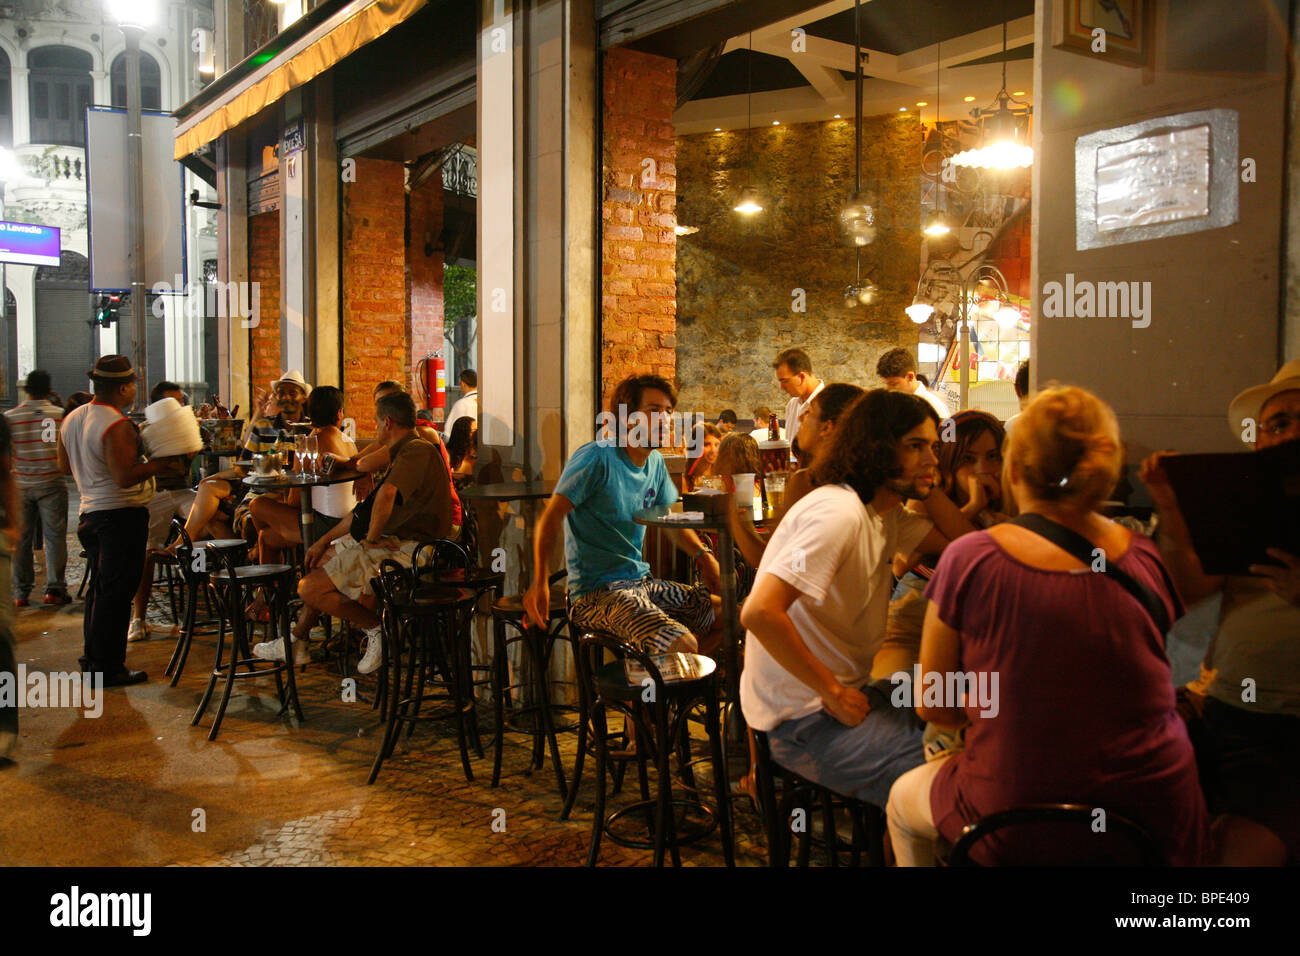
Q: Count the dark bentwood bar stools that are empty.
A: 6